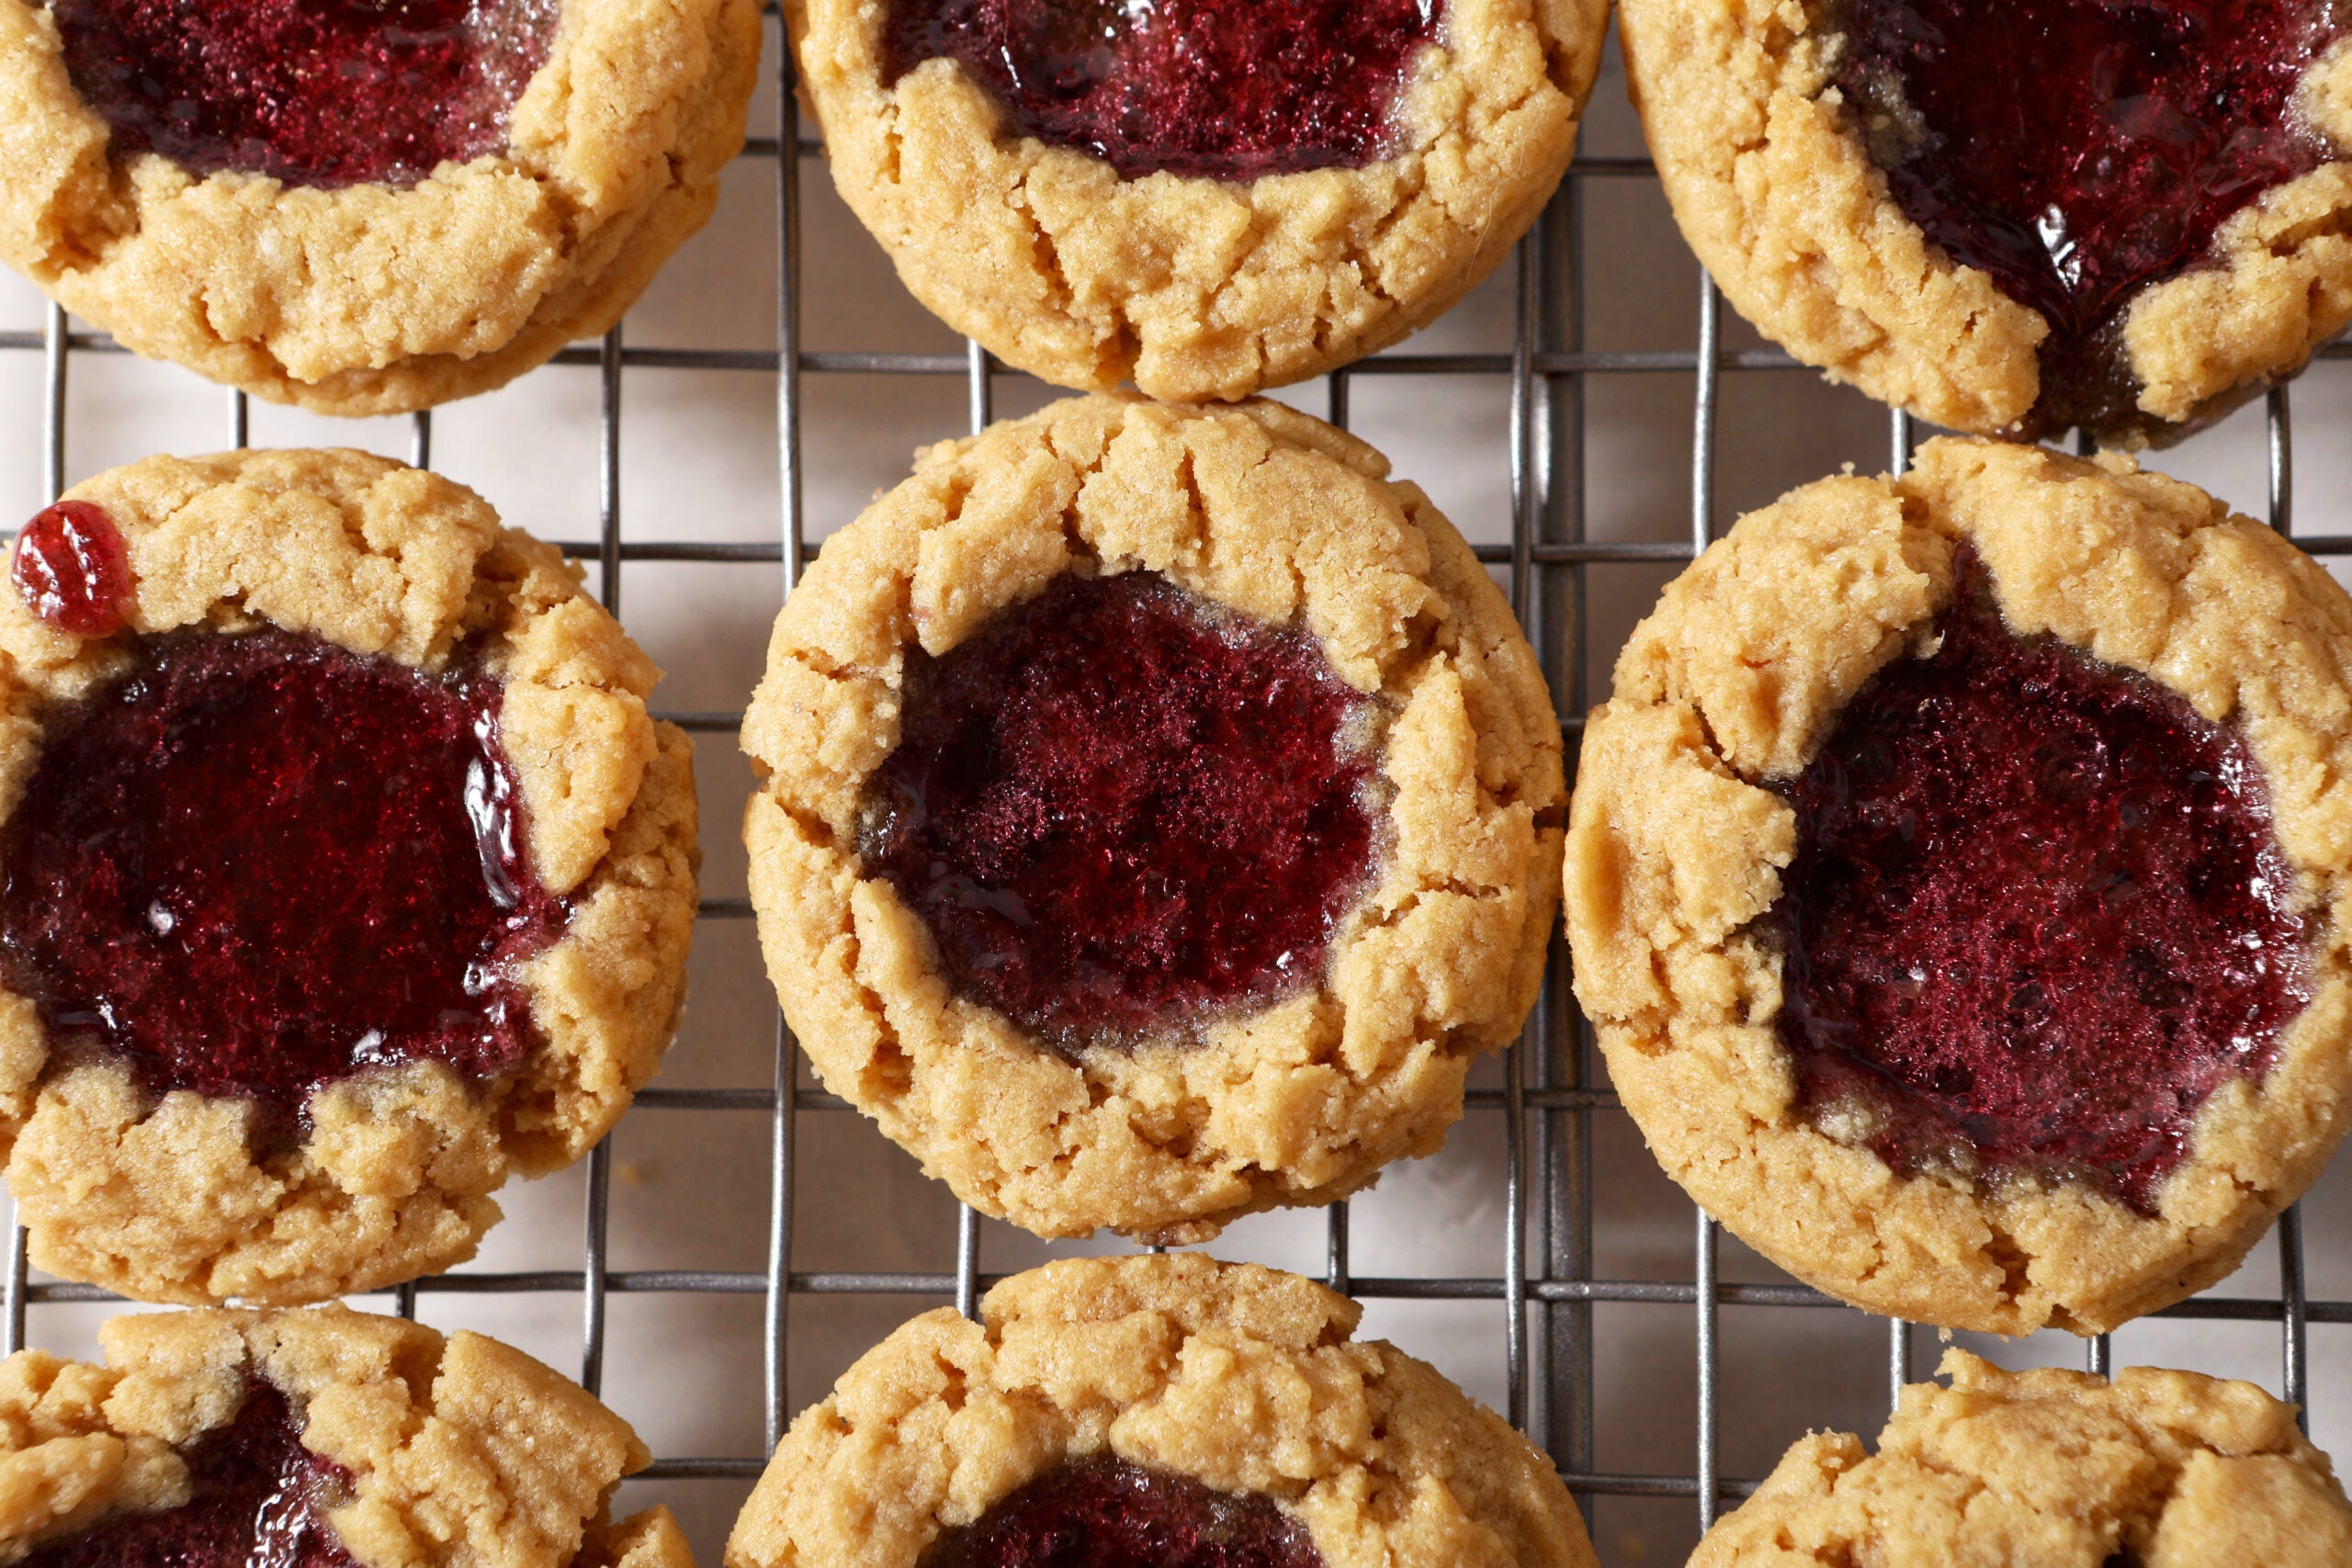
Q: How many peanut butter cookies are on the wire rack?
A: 9